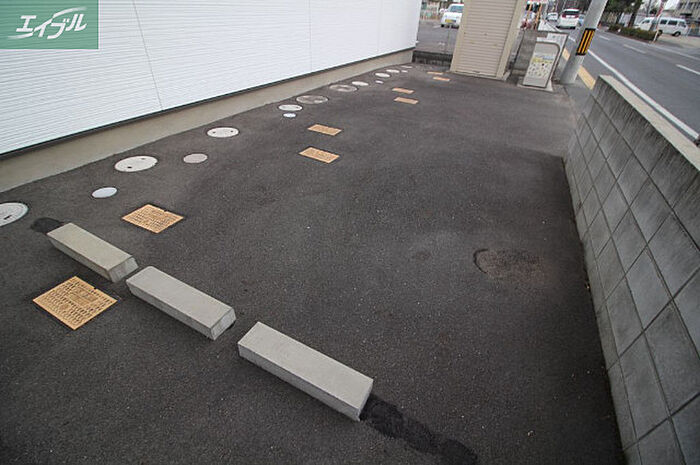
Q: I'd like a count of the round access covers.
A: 15